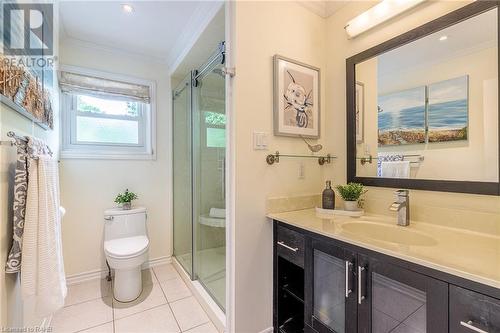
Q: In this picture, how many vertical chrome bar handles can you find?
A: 2